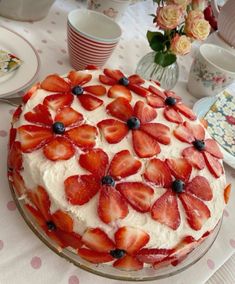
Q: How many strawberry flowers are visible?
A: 10